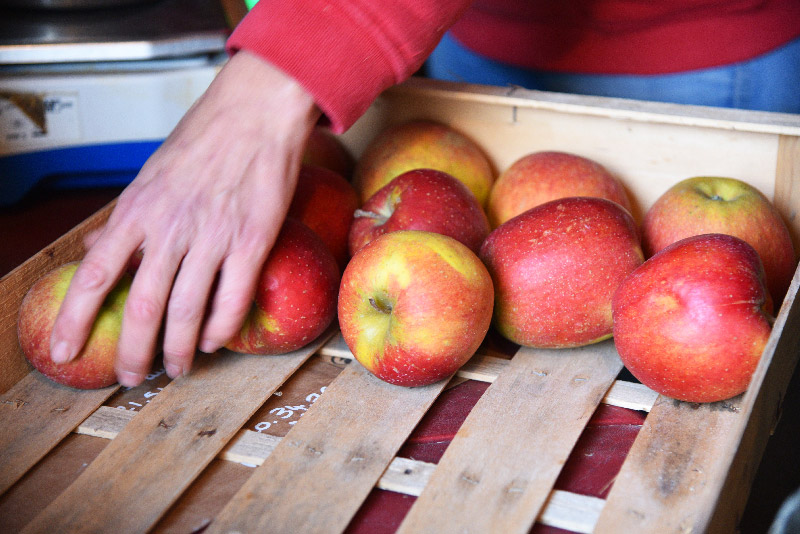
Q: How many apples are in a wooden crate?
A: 11